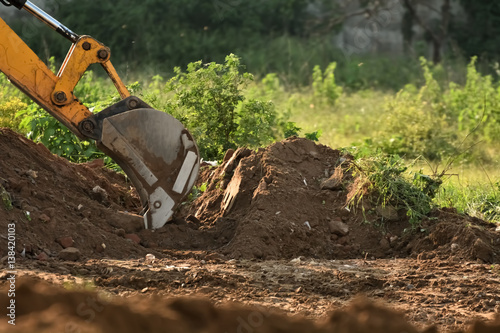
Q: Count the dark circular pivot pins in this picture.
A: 5